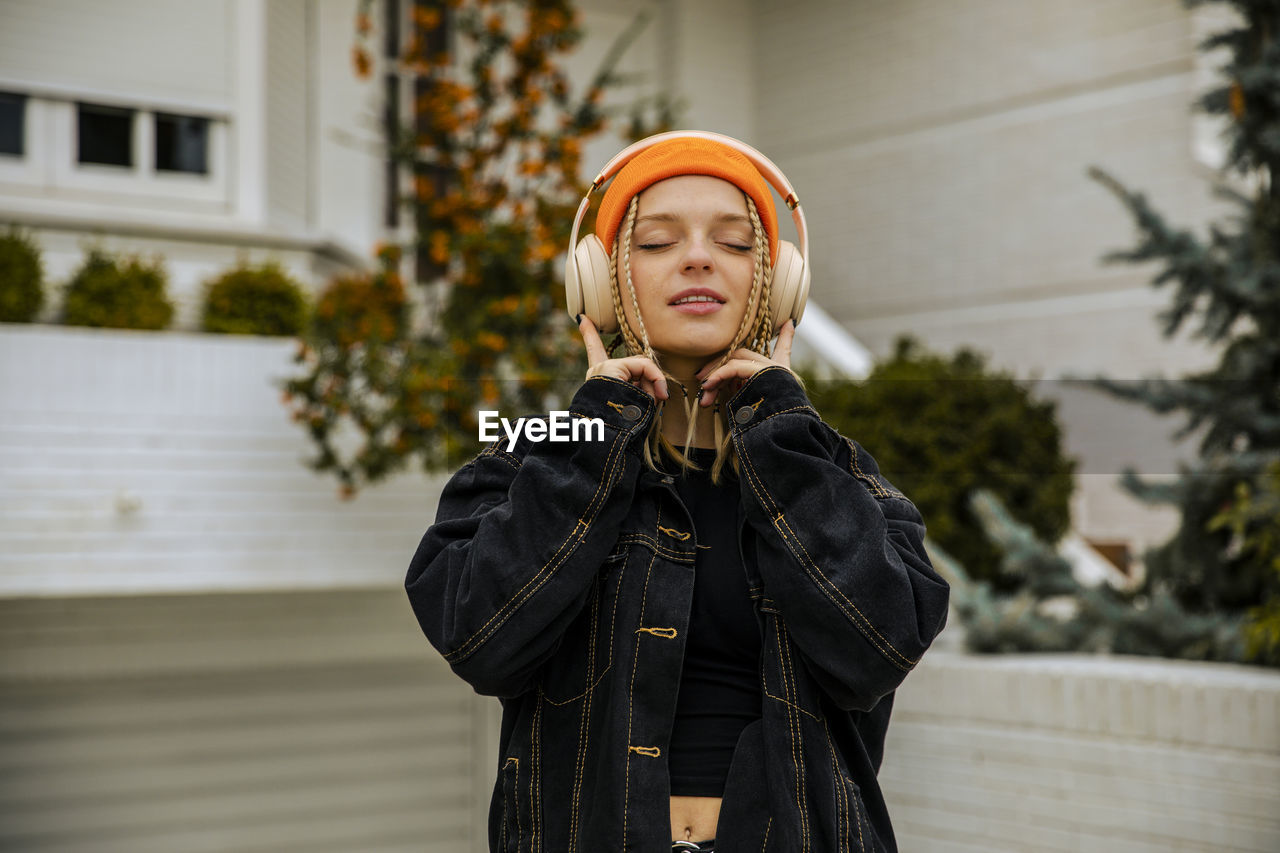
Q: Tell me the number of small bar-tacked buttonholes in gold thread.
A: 5